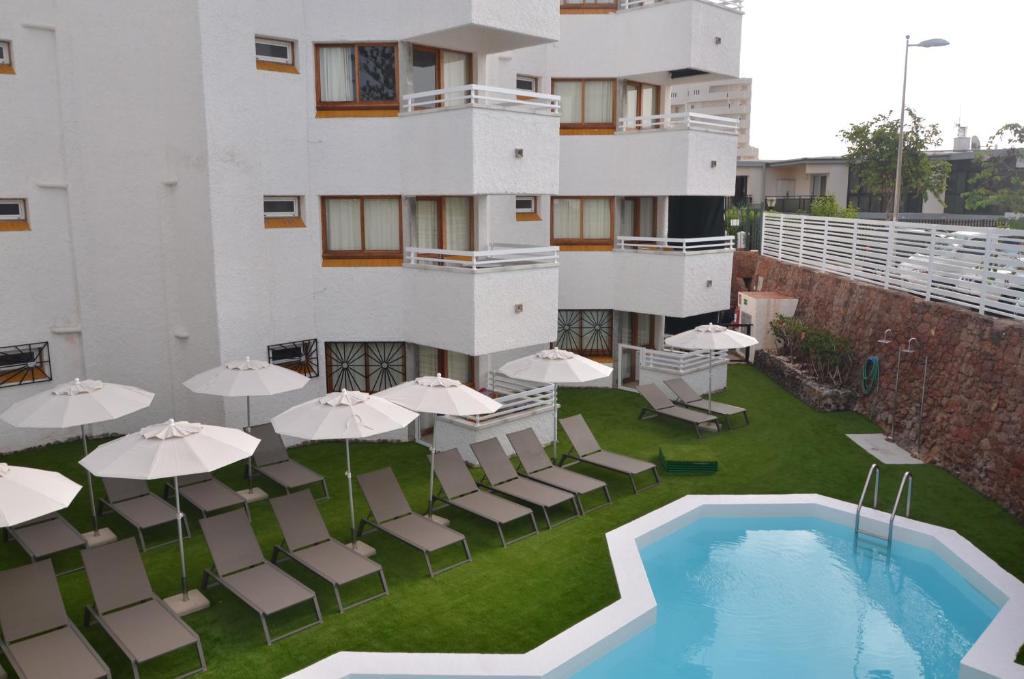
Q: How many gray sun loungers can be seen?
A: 15